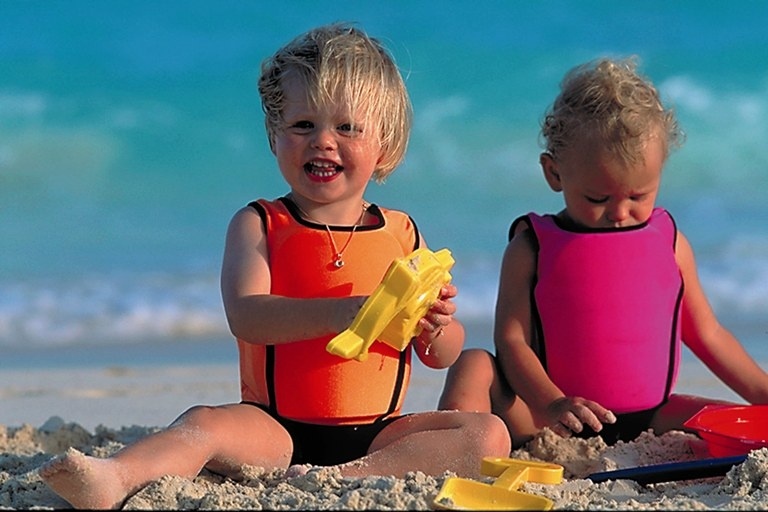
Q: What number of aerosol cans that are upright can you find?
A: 0